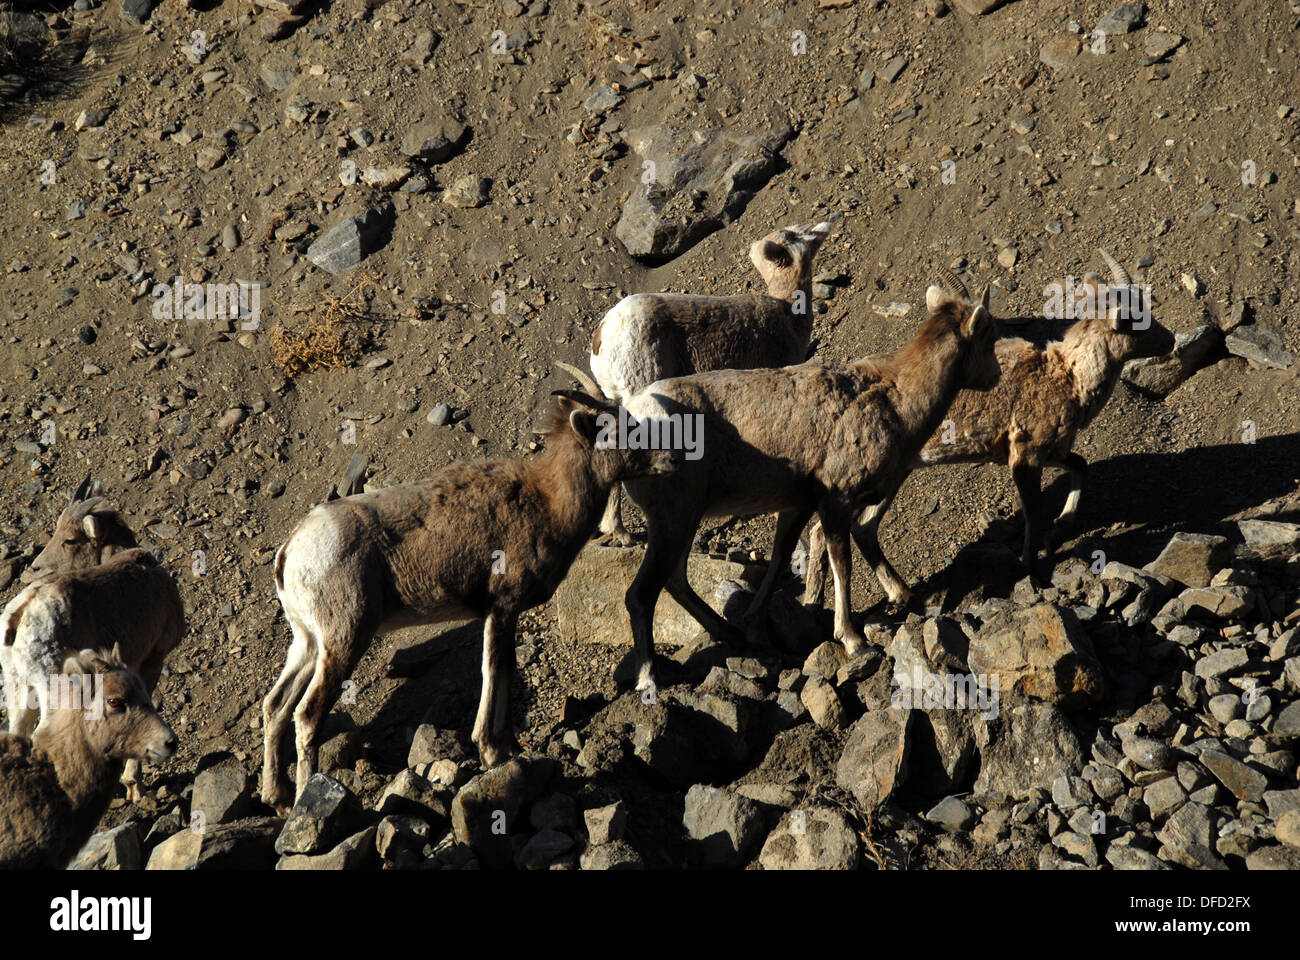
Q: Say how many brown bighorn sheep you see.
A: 6